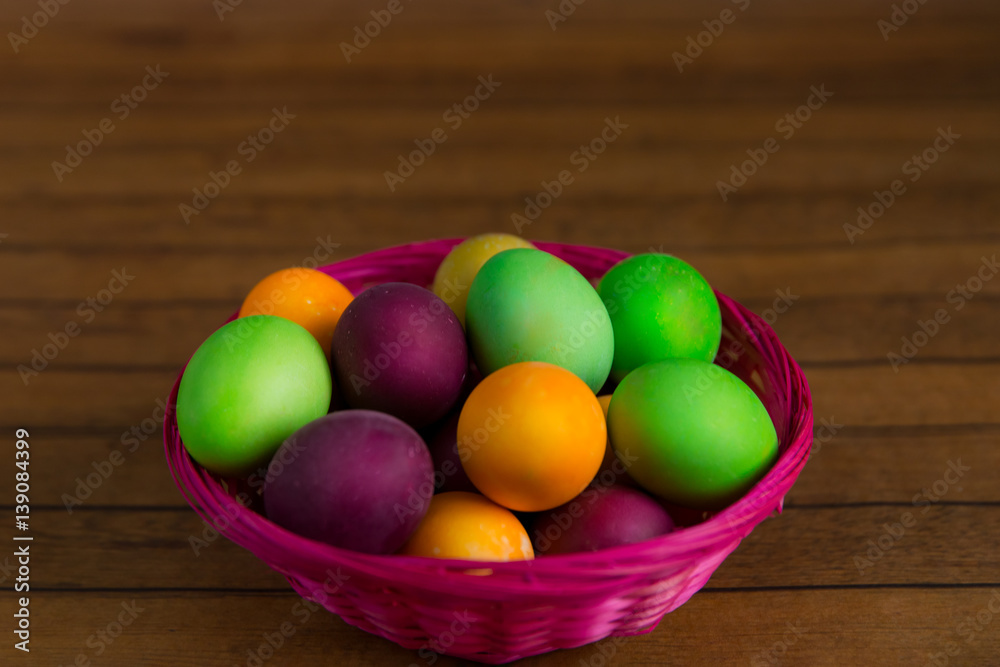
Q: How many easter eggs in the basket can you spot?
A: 13